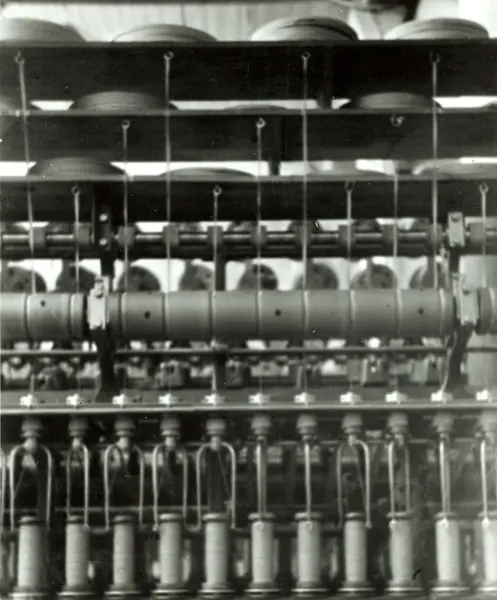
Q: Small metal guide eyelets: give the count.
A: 11